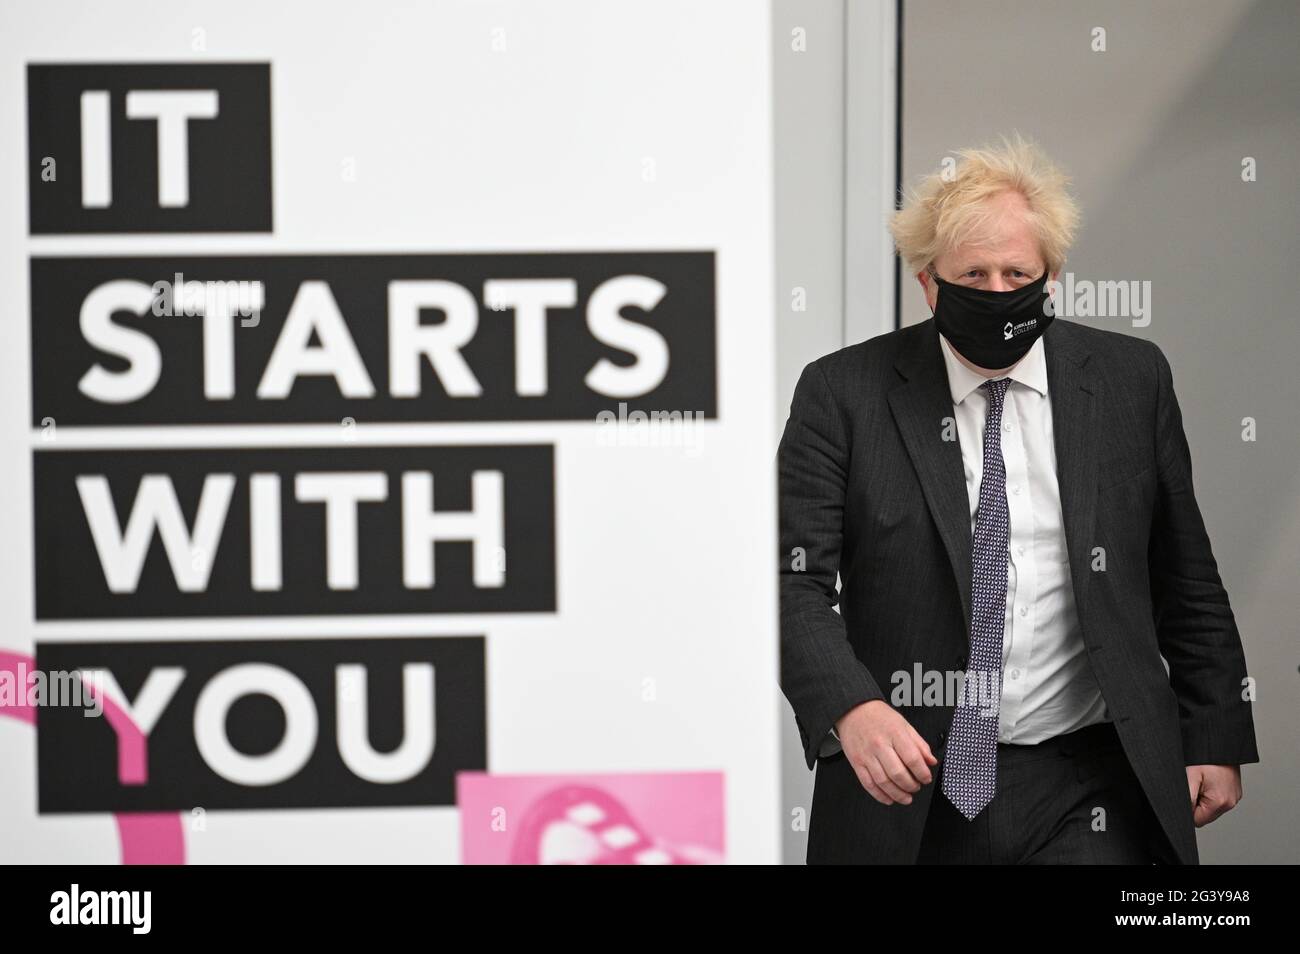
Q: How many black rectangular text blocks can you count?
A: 4